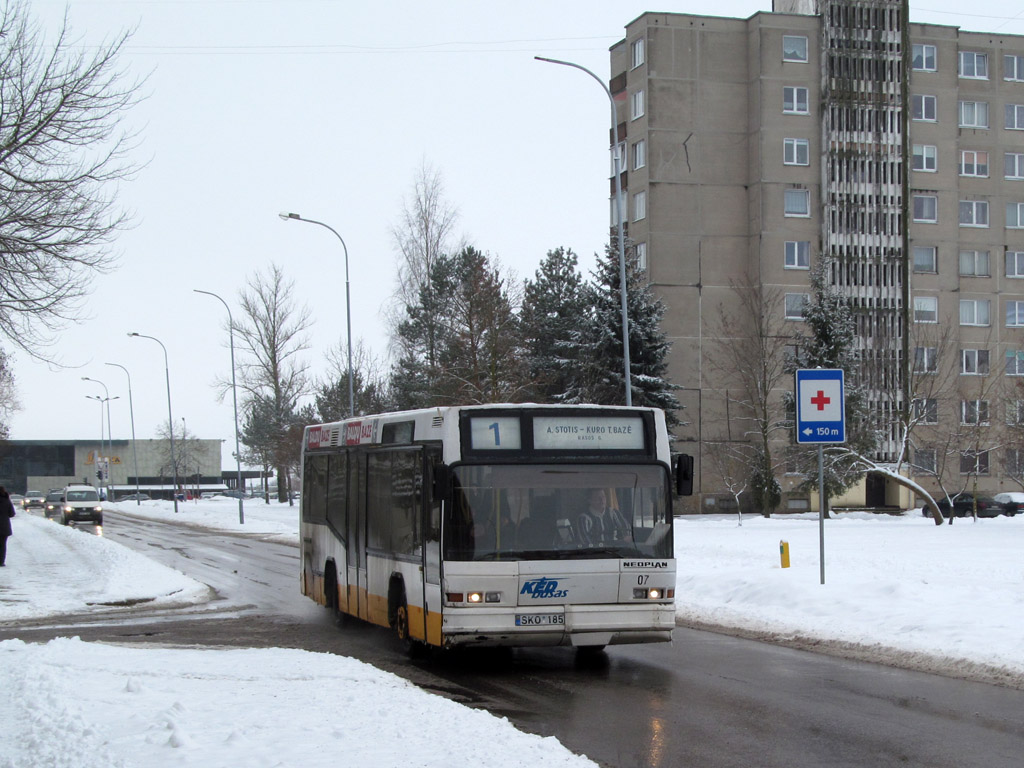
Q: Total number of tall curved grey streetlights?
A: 6